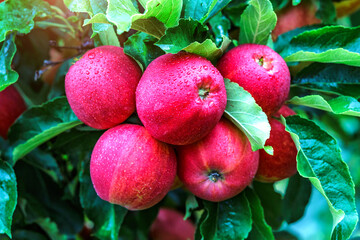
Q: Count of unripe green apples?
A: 0